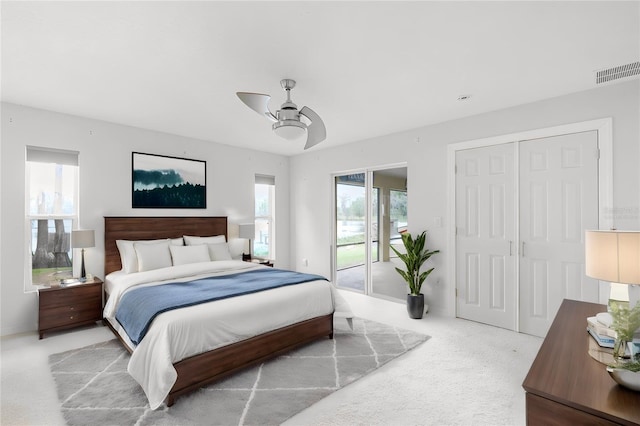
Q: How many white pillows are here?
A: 5